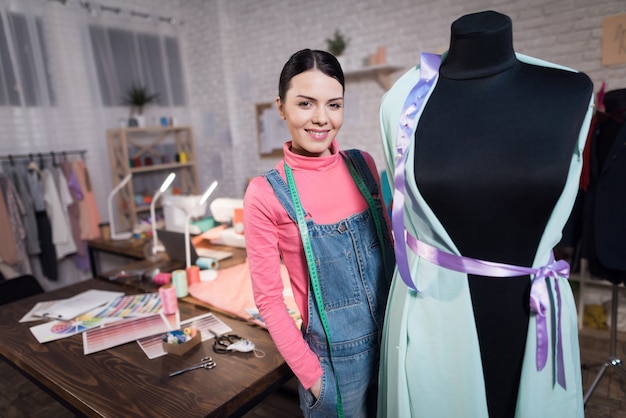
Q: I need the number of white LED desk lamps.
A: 3